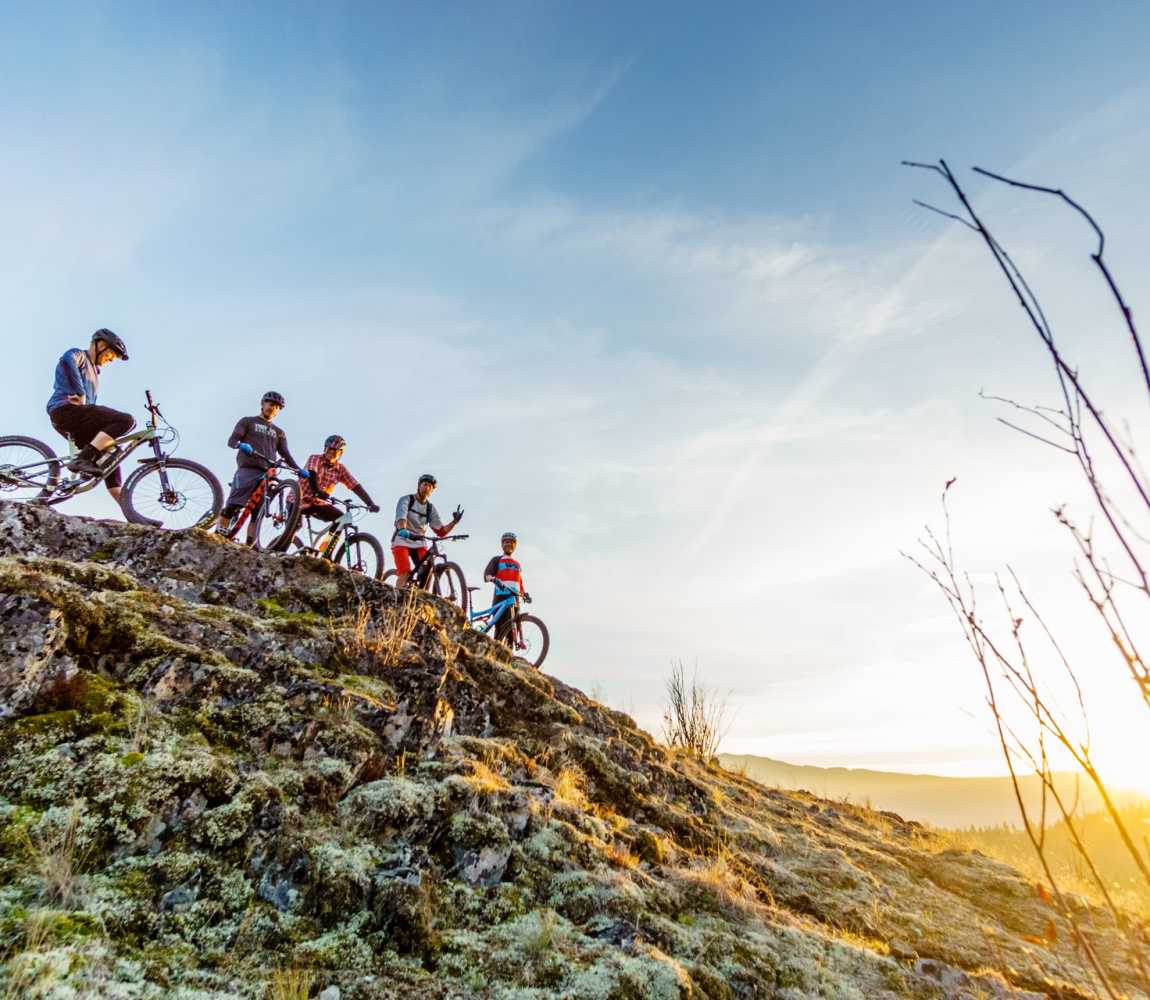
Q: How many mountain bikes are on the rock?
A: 5